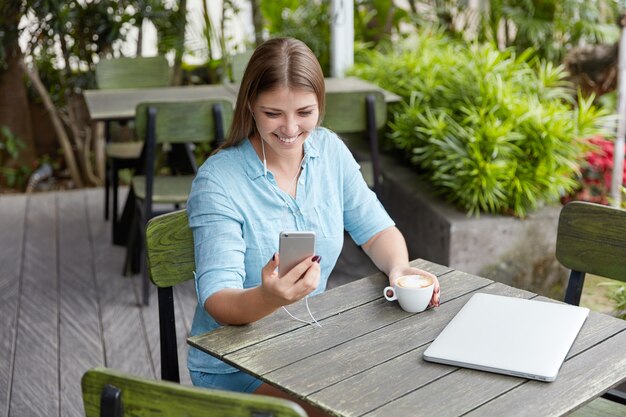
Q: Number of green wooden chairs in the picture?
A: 7